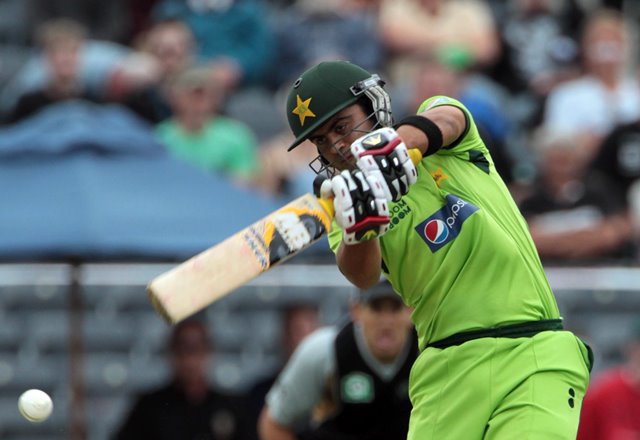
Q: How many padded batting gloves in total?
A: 2